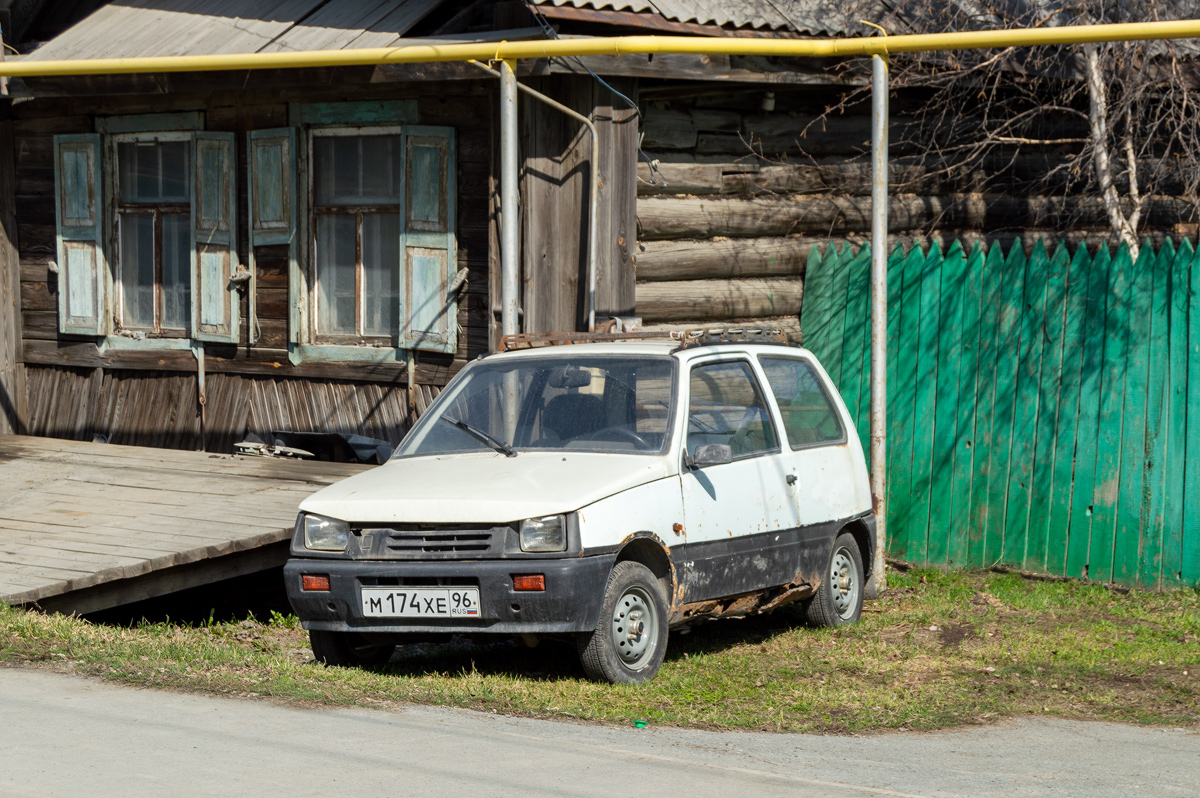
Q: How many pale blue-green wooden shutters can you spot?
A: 4